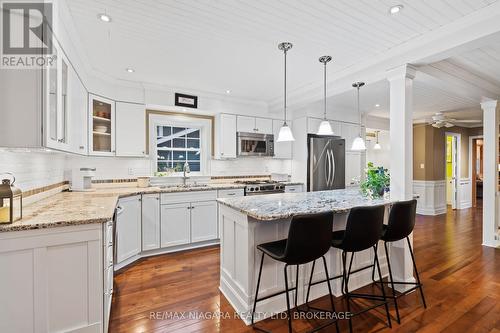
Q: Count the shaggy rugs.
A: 0